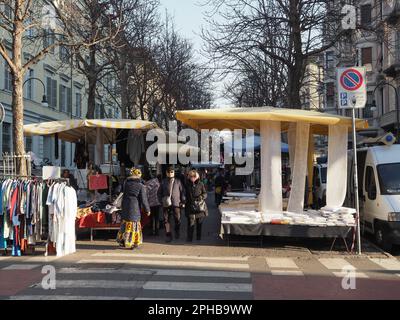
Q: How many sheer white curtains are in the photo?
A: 3